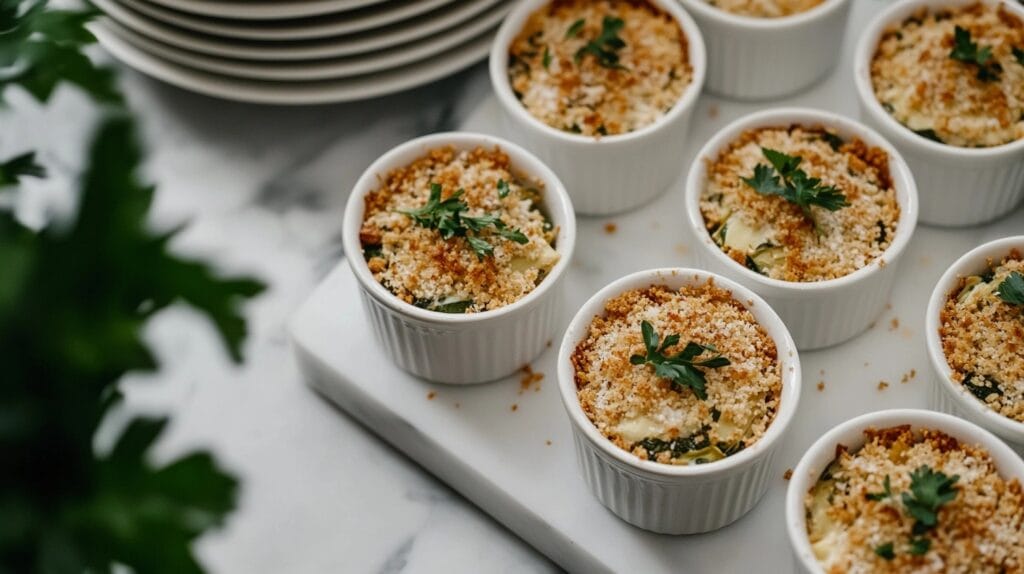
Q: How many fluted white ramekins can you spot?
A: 8